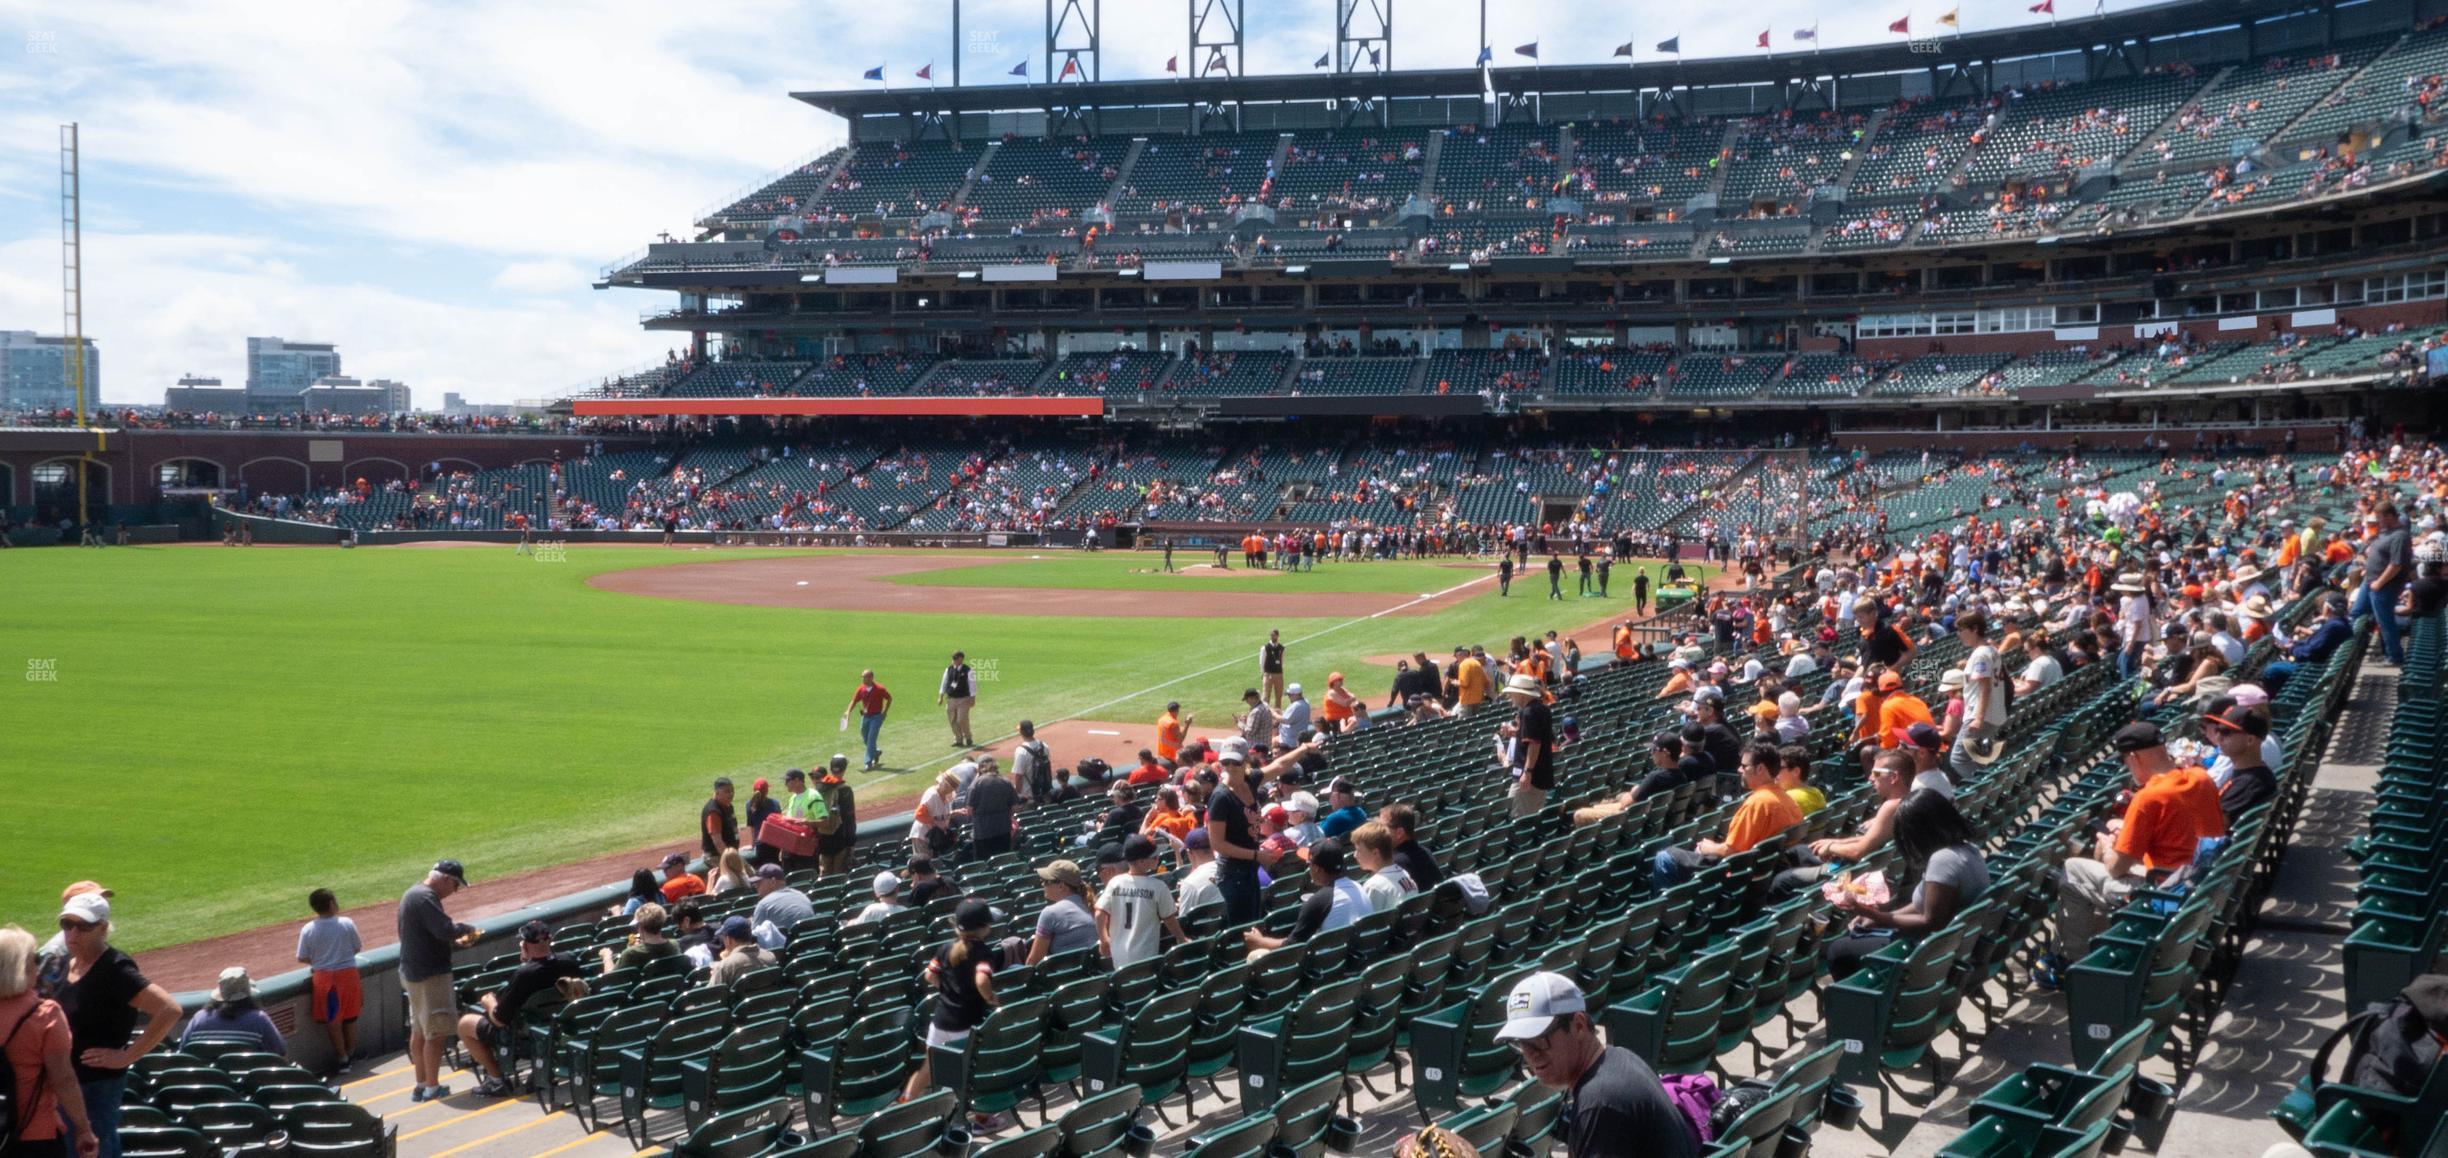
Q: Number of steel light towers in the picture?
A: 3